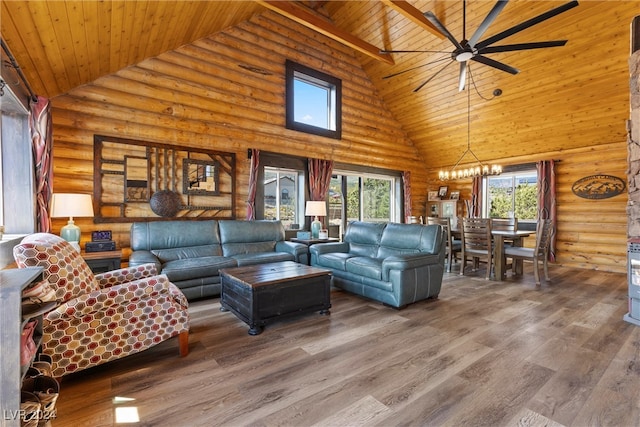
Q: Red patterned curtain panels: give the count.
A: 6